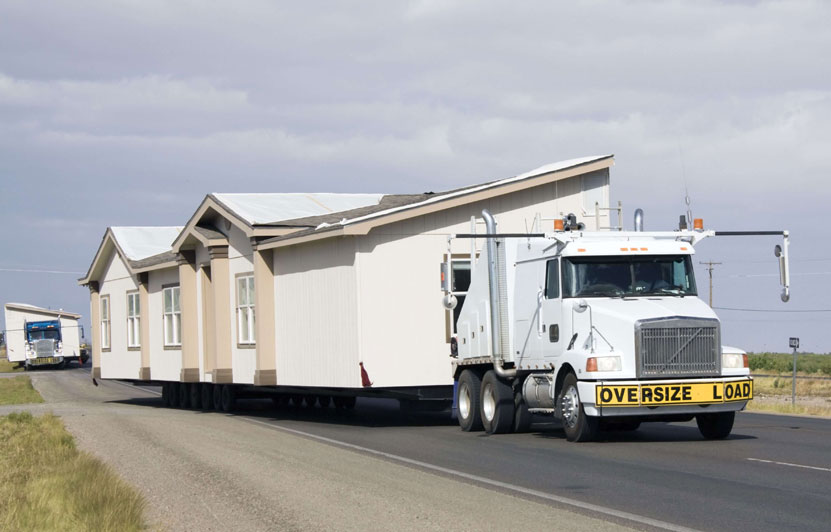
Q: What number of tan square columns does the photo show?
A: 5